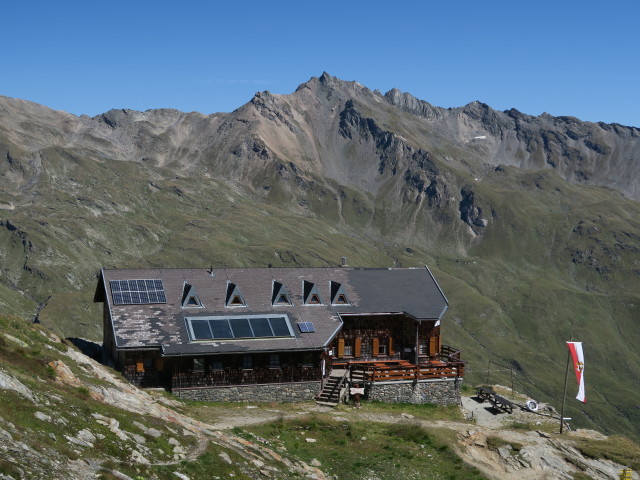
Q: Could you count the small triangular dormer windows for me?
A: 5